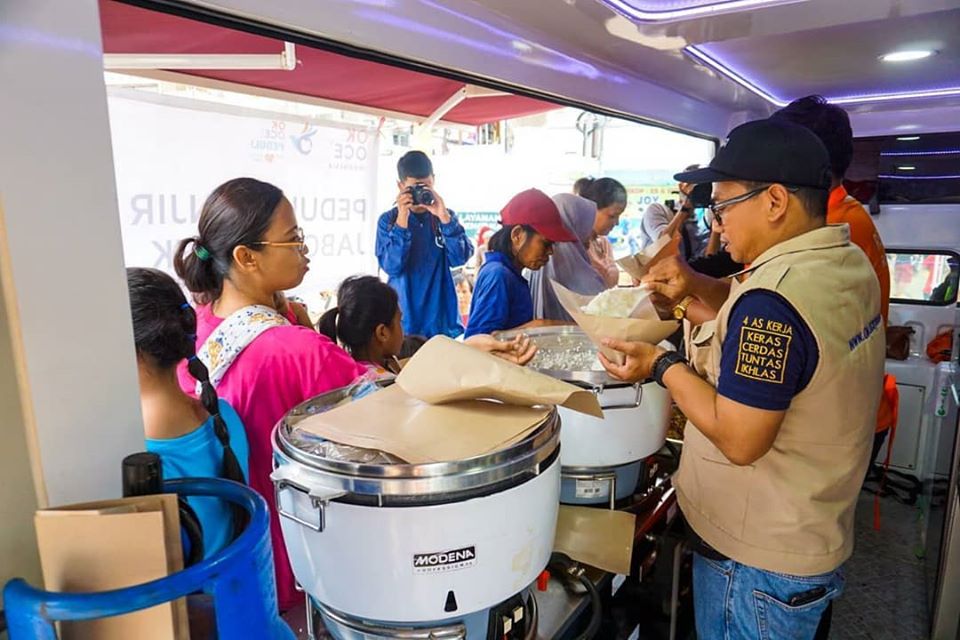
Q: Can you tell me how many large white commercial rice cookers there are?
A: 2